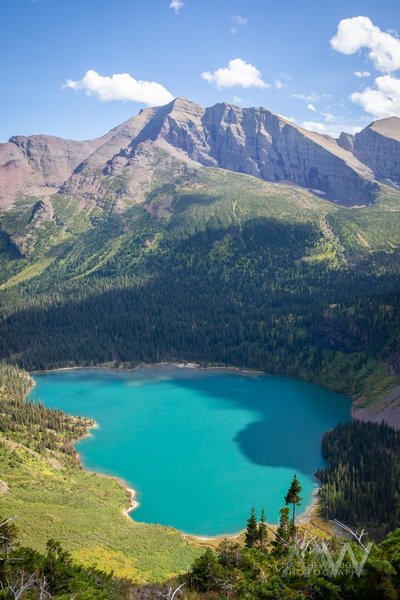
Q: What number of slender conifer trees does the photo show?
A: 4